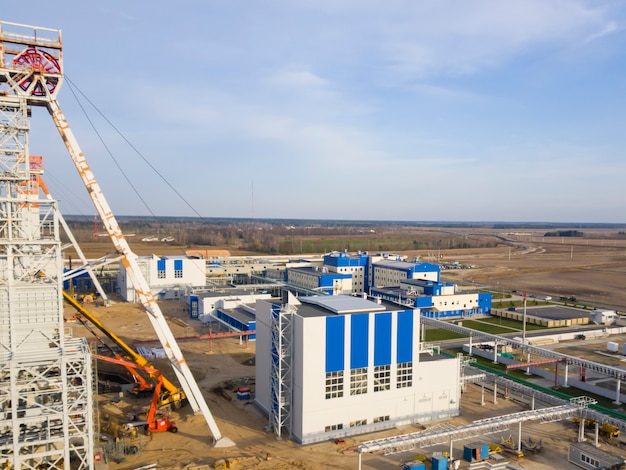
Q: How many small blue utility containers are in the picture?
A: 3